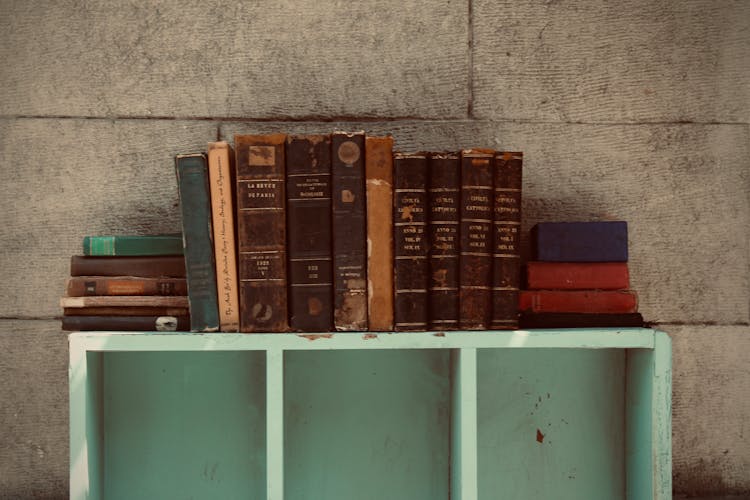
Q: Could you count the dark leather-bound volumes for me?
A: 7